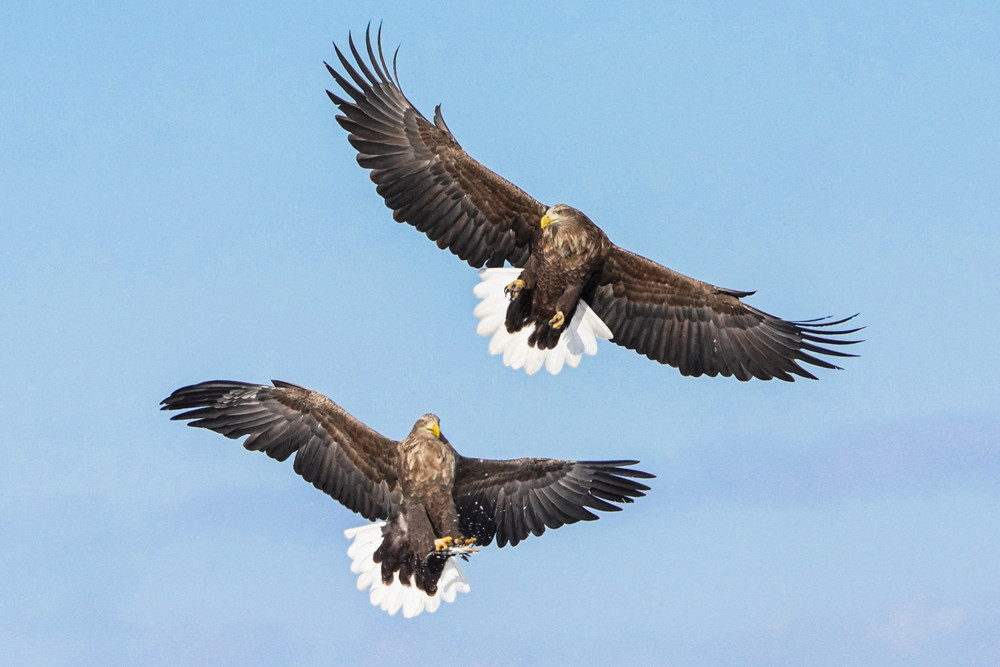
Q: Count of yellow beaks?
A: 2